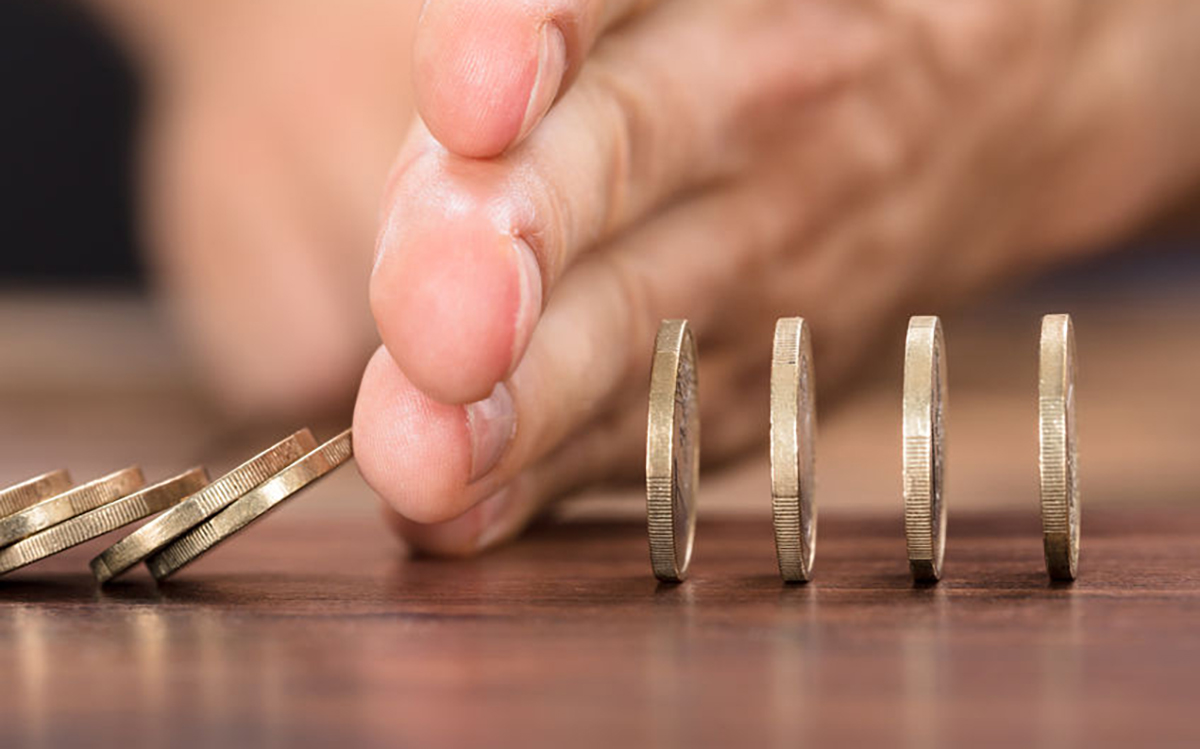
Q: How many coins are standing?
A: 4